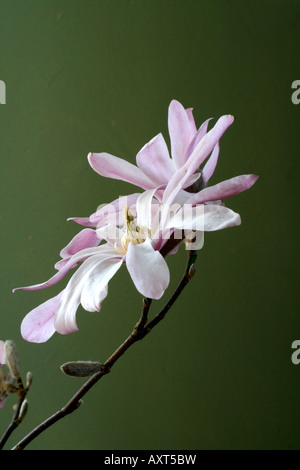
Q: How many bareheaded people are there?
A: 0